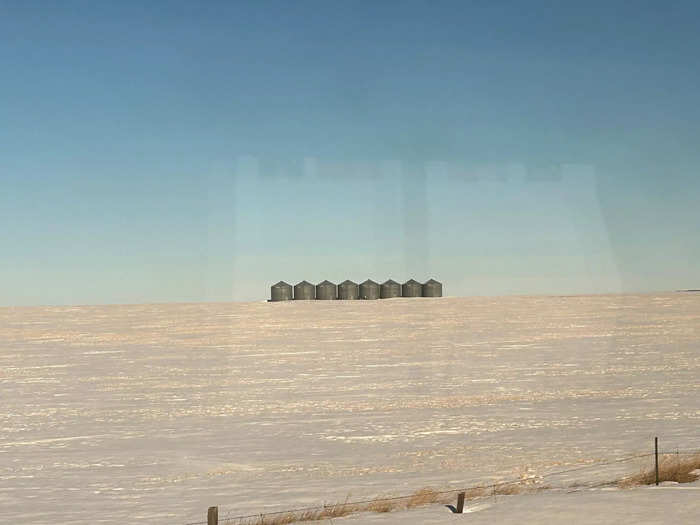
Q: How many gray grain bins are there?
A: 8